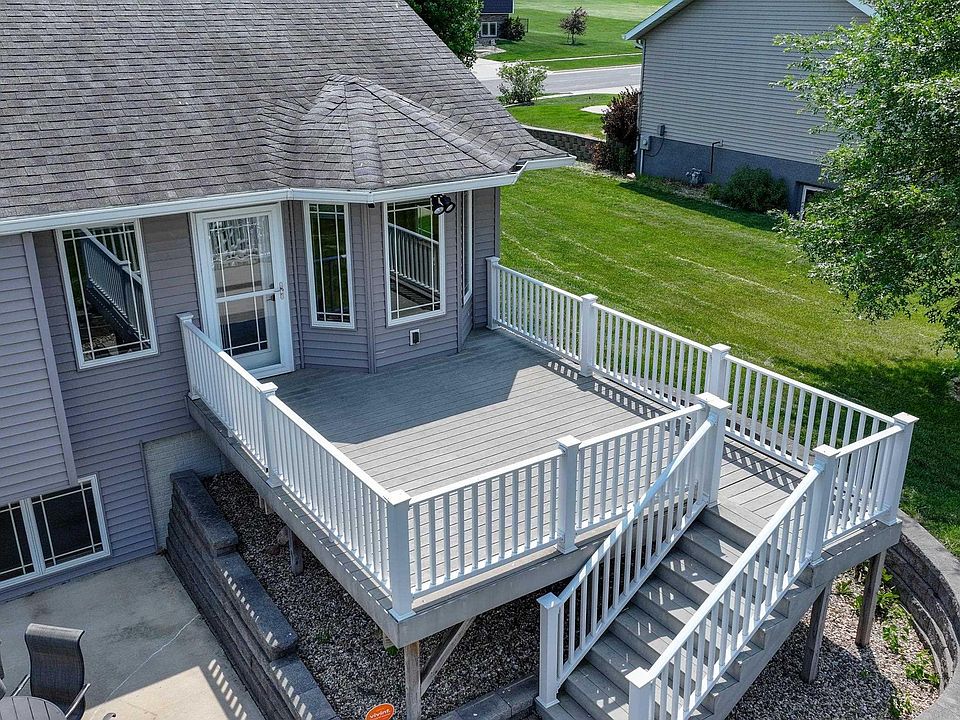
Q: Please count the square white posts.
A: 12